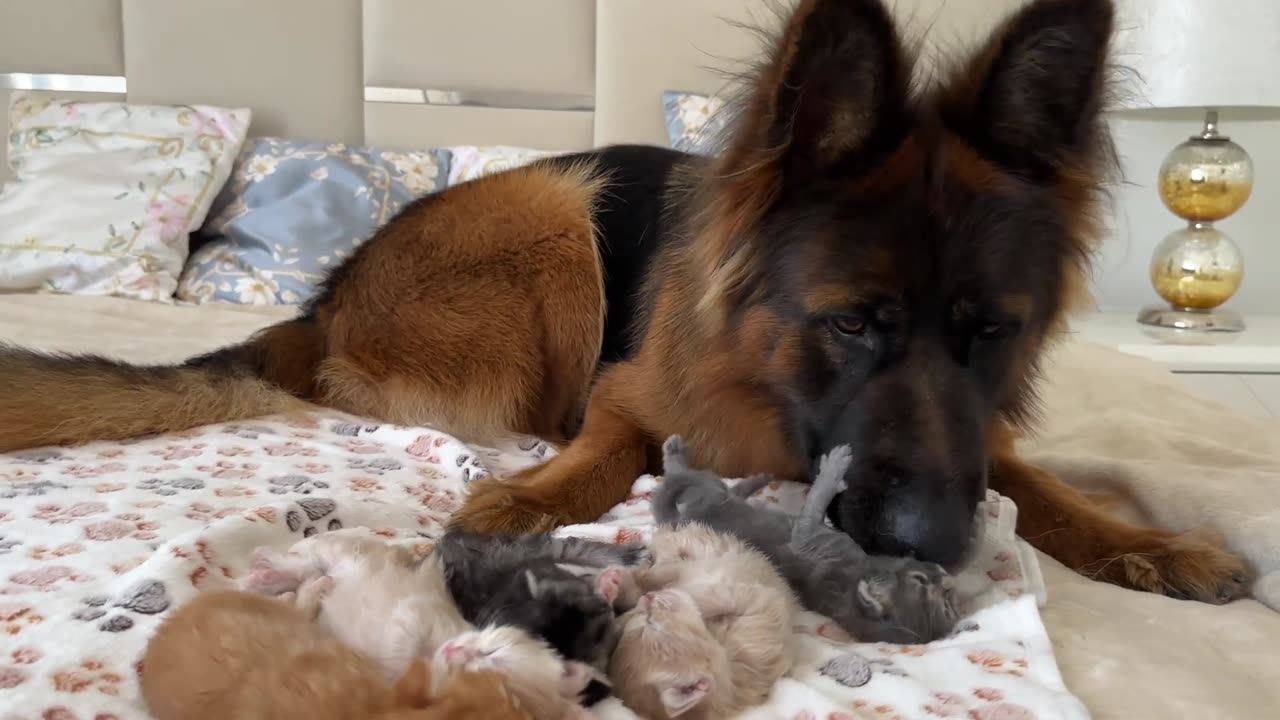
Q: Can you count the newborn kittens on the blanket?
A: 5